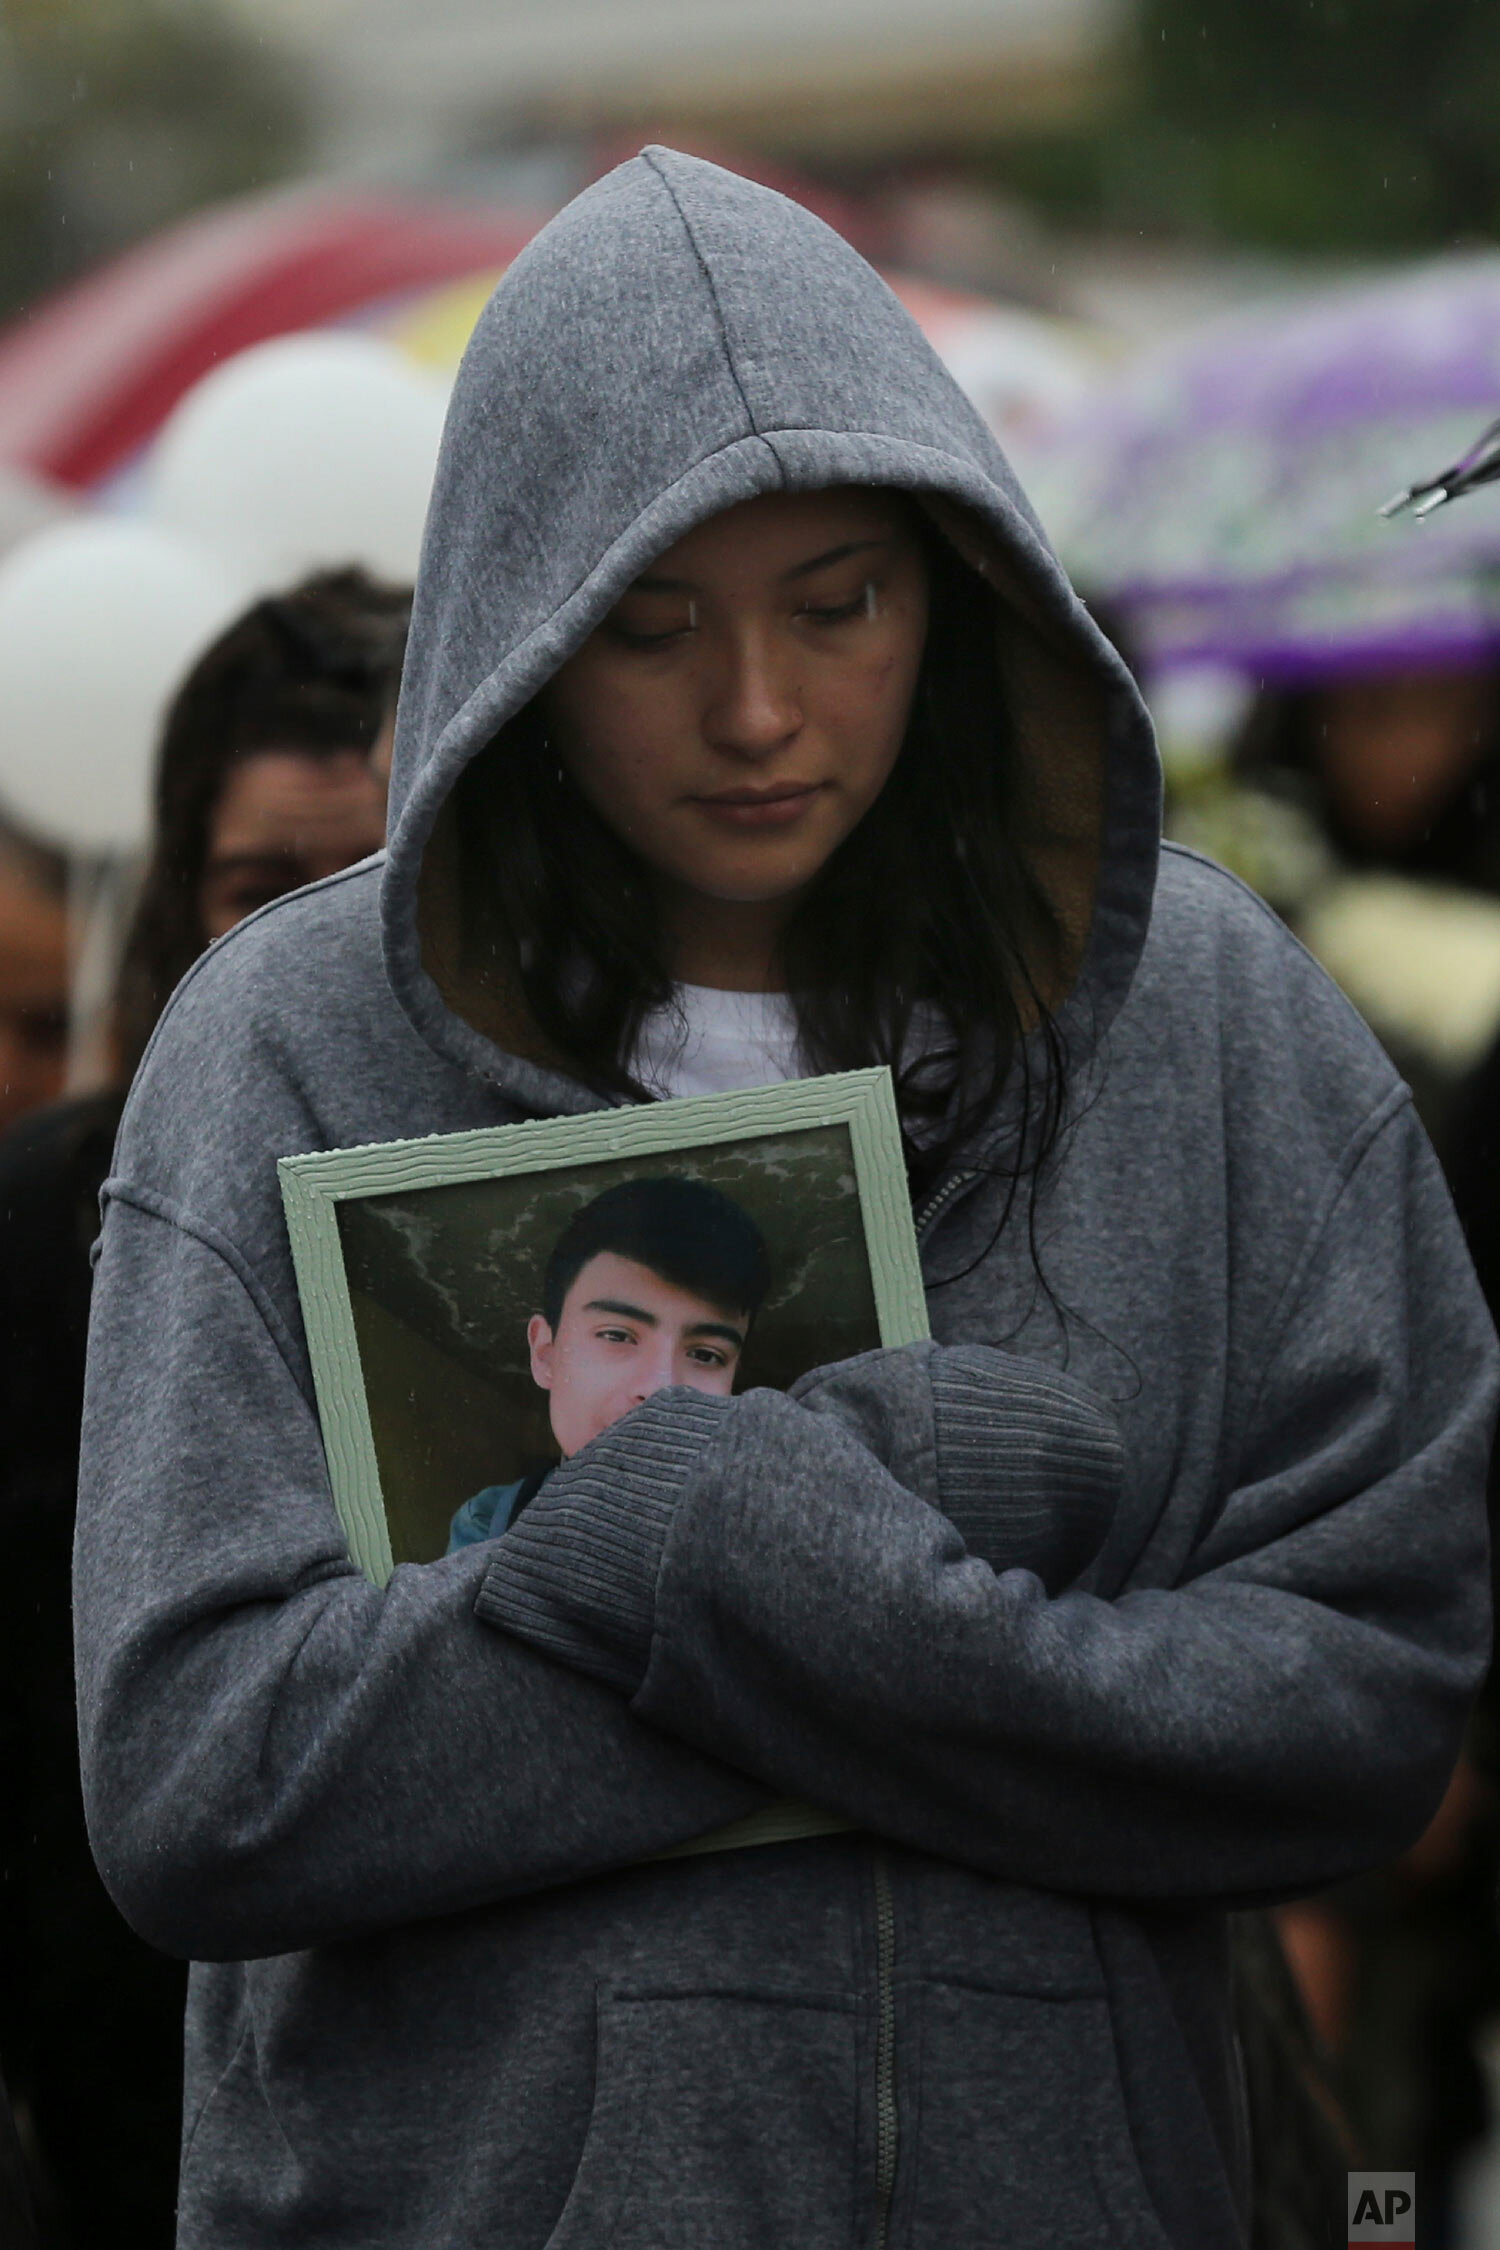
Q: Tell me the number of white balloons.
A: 2